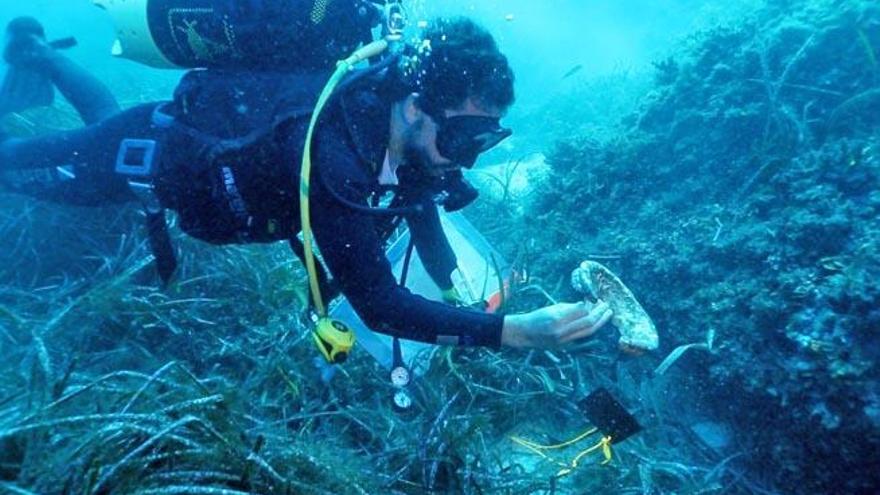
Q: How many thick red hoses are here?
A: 0